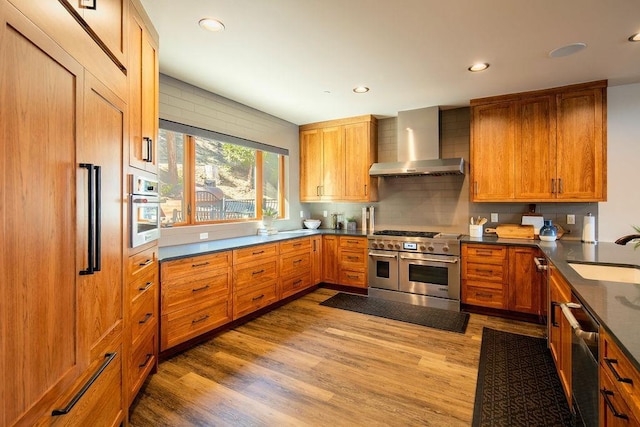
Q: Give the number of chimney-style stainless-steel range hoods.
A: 1